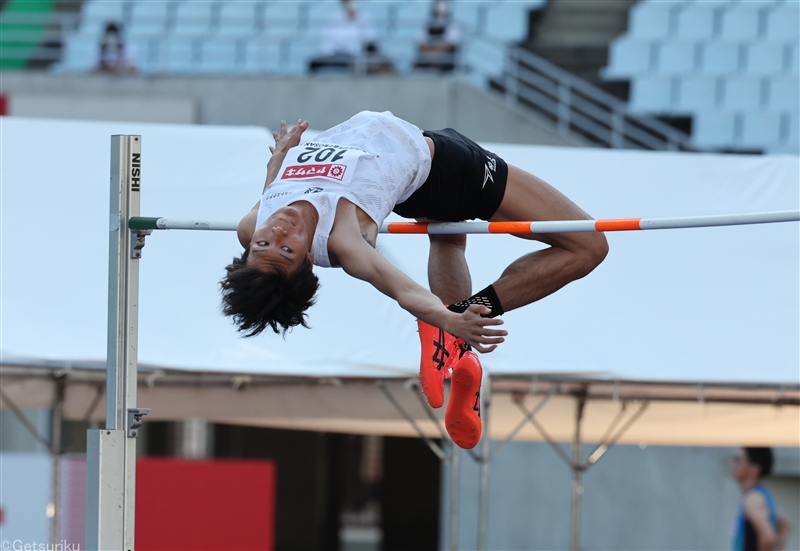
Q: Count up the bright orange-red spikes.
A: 2